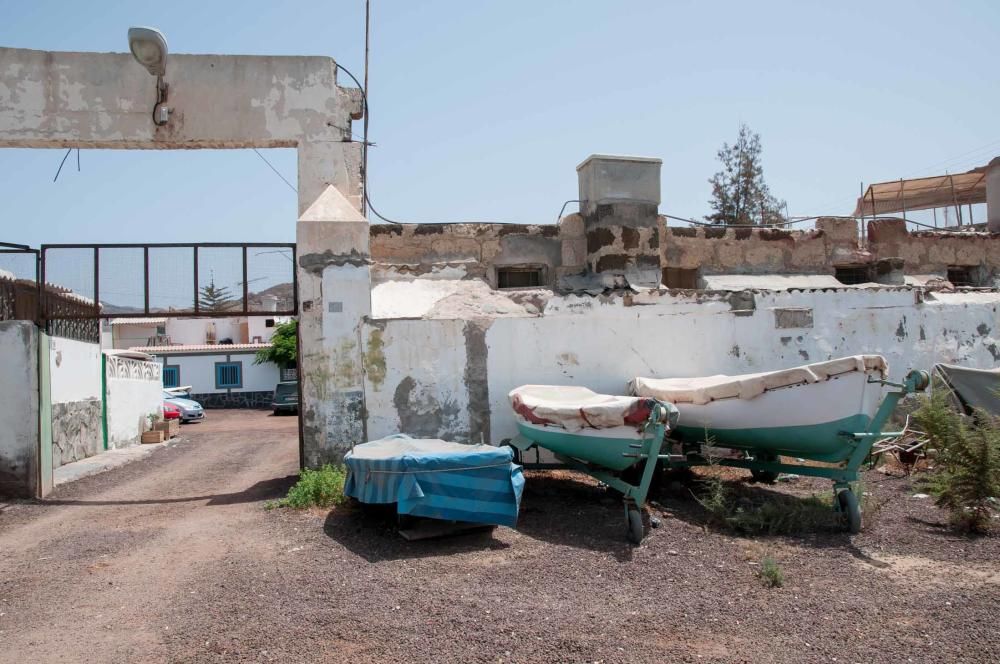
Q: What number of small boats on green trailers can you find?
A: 2